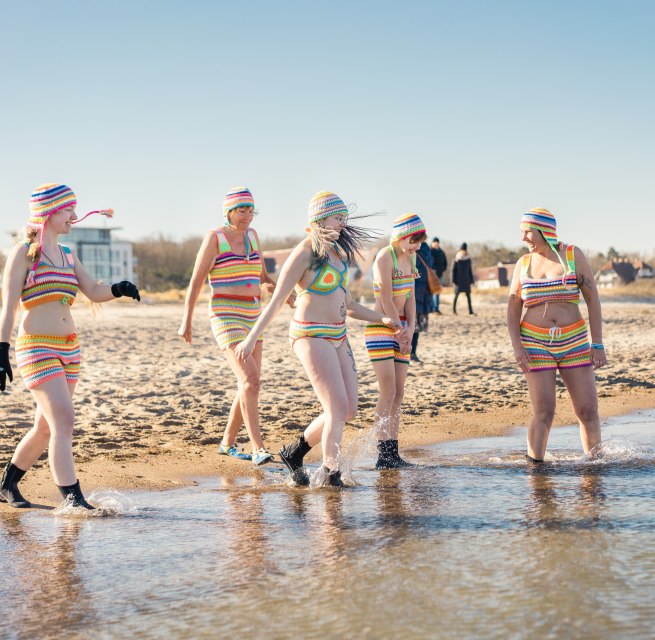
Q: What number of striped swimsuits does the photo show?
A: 5